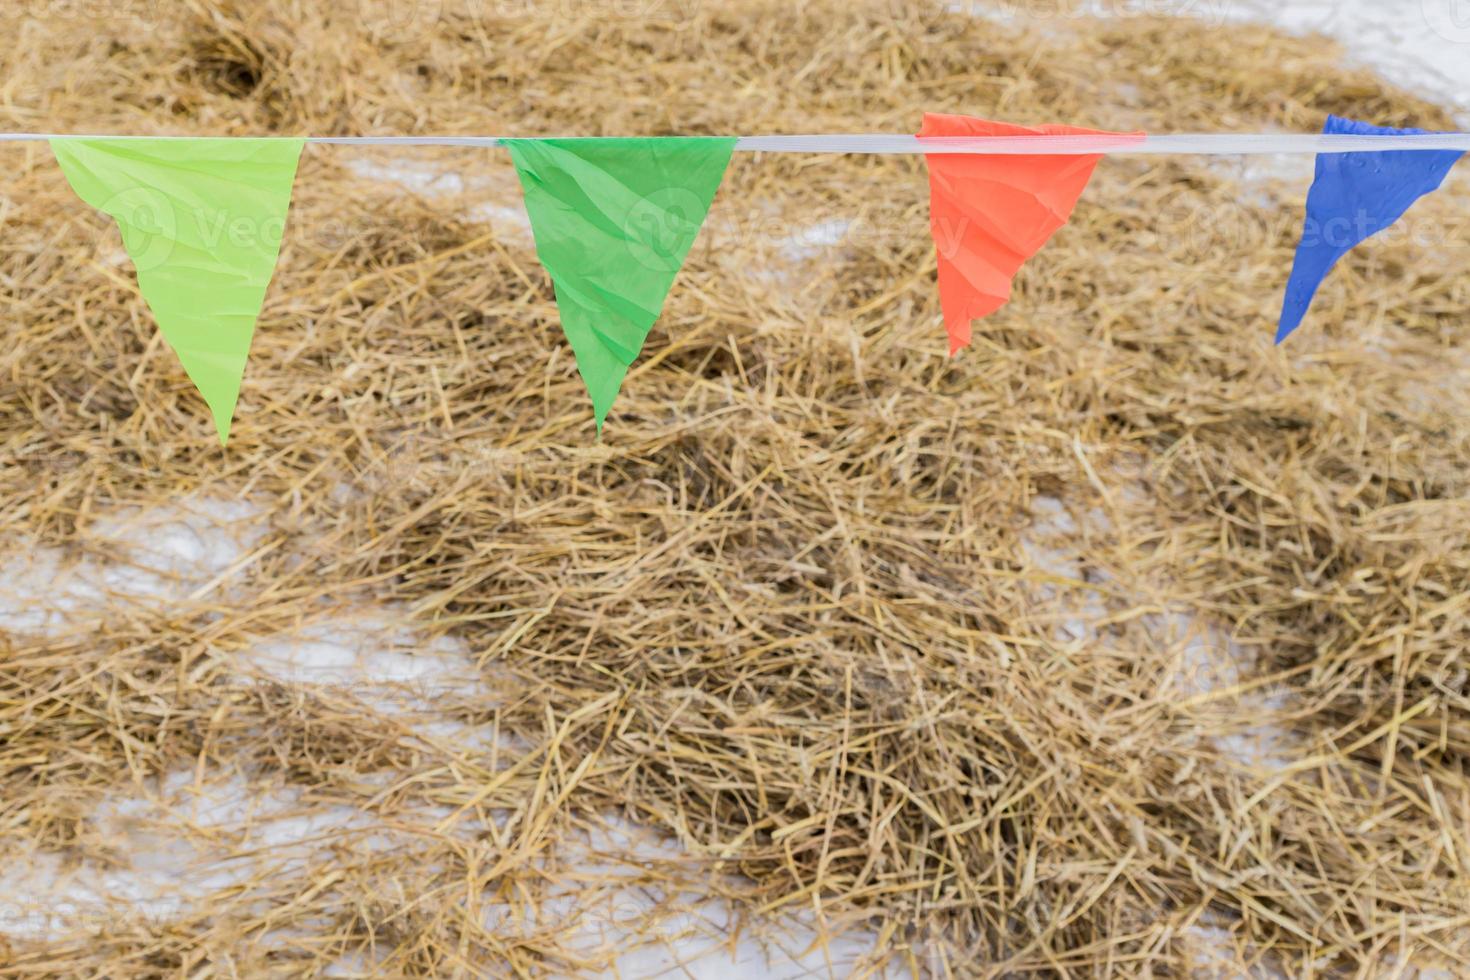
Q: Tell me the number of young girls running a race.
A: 0